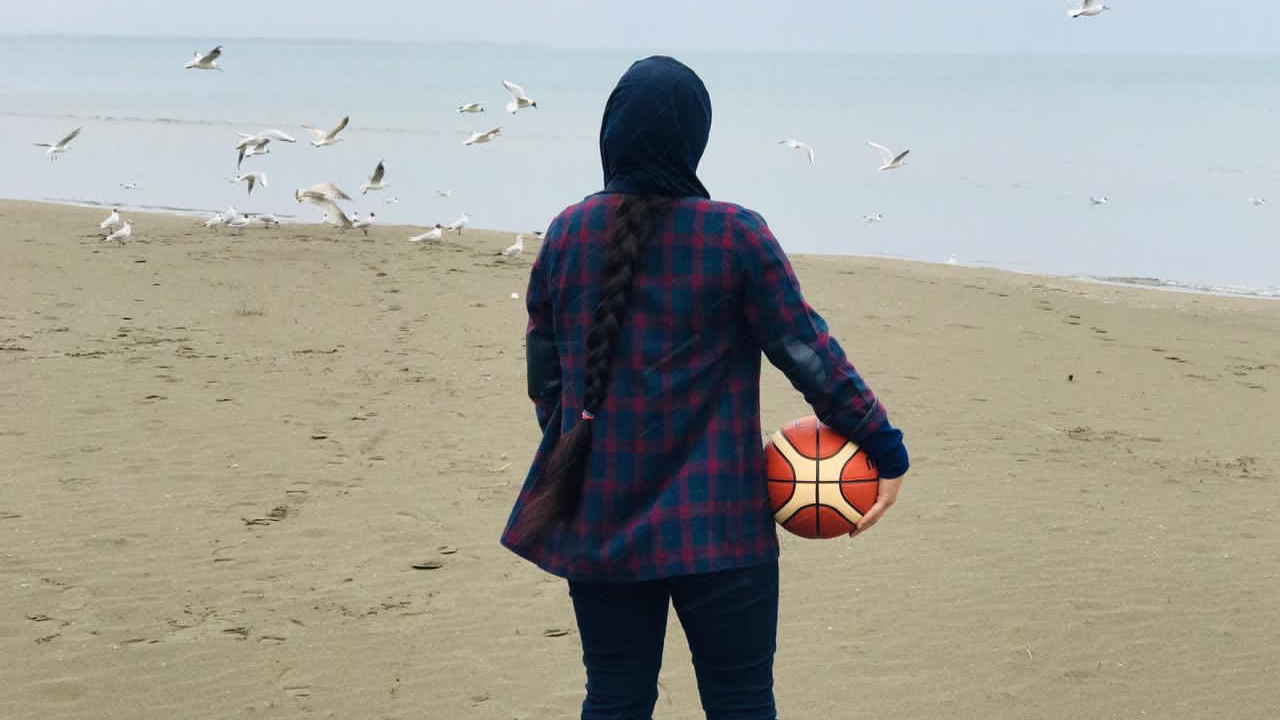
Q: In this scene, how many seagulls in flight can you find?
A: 14